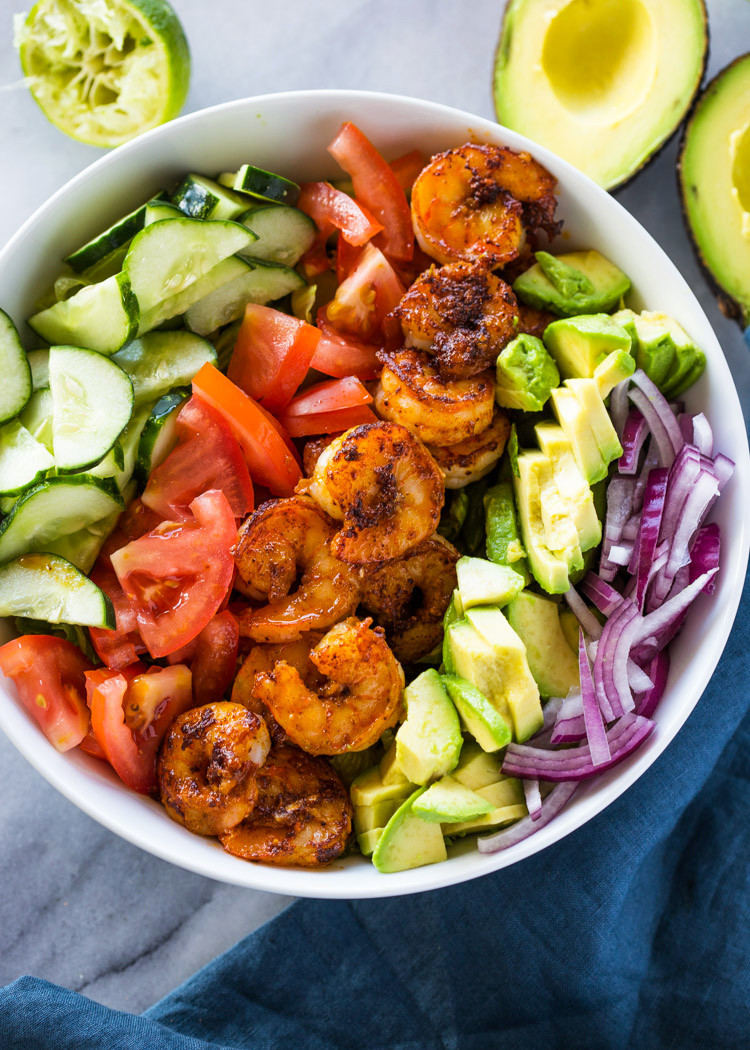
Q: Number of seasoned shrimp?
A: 11